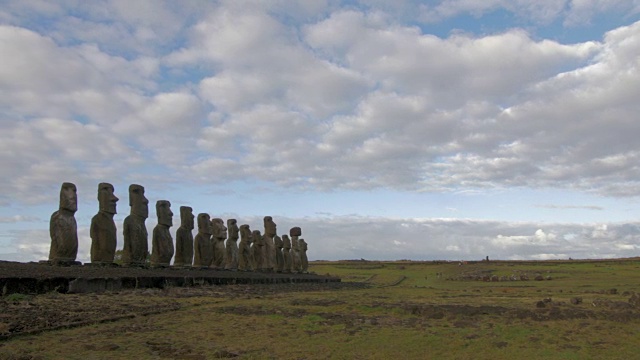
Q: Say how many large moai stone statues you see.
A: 15